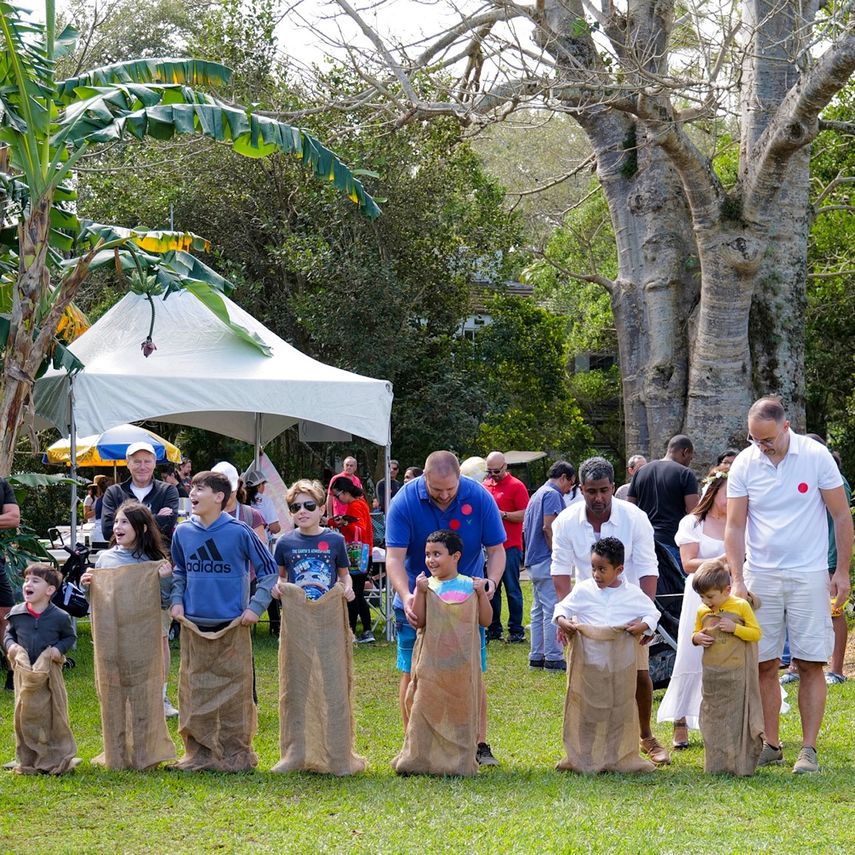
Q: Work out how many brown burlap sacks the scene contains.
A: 7